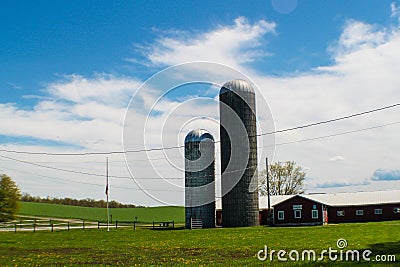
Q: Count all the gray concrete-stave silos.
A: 2